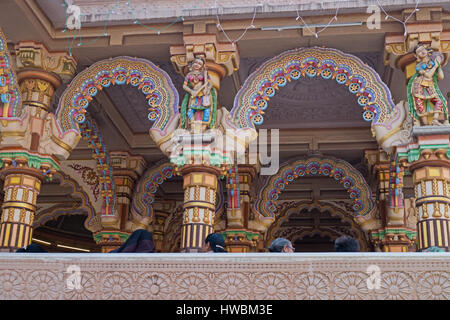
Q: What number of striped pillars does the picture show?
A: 3